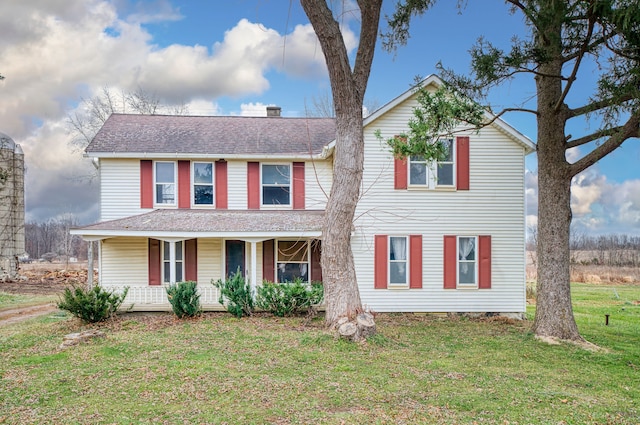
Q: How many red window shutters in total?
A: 15